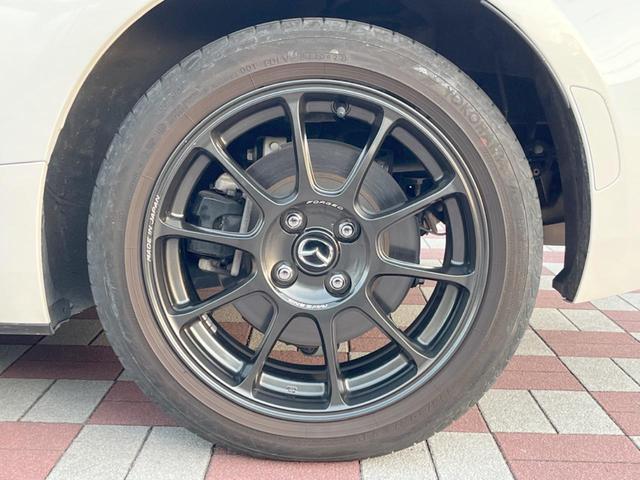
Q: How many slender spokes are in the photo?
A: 10